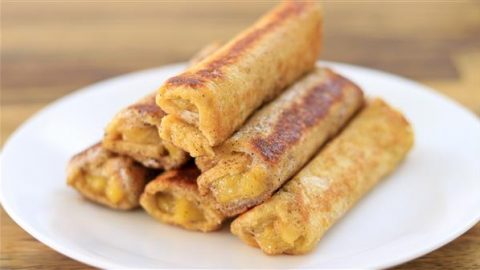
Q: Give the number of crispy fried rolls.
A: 6